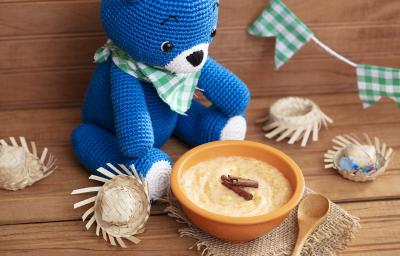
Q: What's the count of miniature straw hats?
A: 4